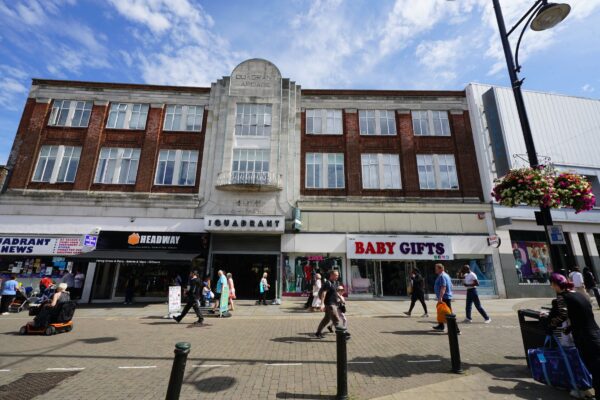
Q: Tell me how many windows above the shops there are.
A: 14